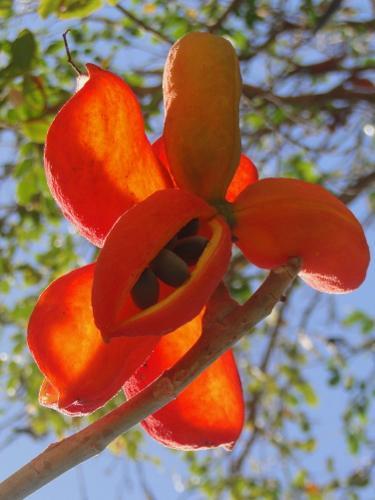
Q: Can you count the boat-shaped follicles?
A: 7